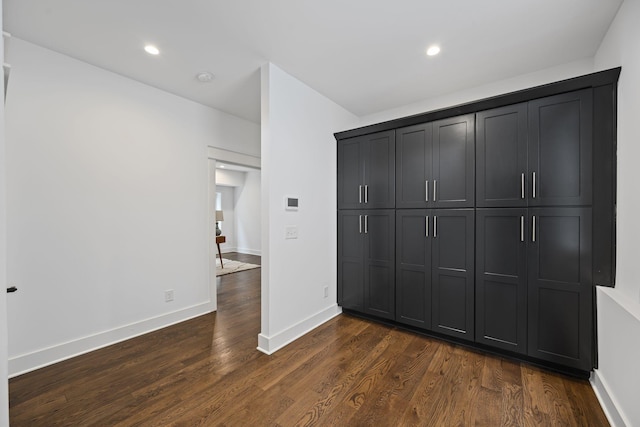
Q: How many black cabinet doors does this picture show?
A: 12